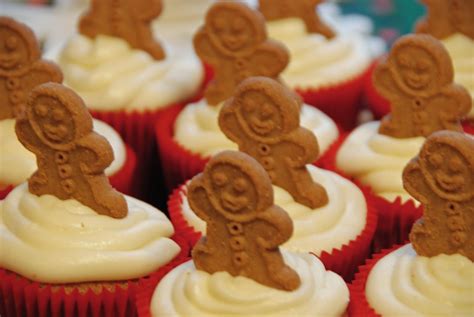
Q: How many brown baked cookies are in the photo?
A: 10